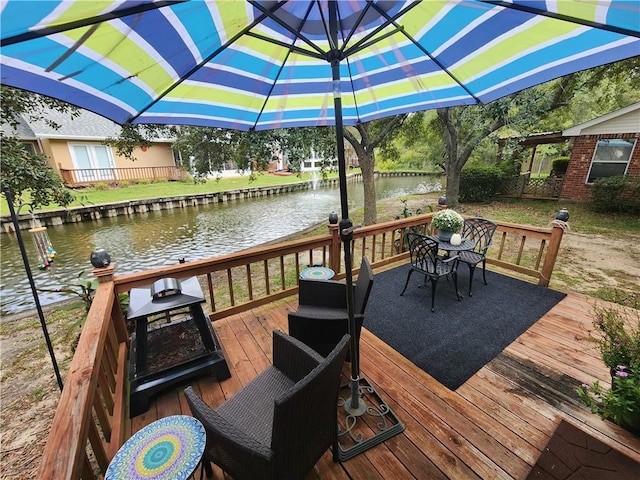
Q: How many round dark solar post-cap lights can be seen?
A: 4